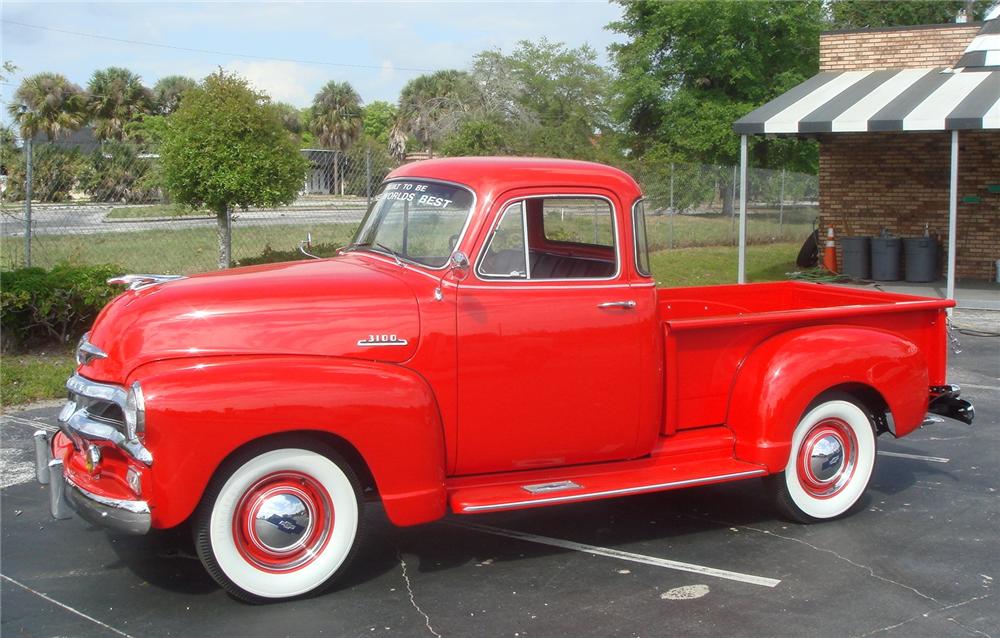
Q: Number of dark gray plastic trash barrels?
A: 3